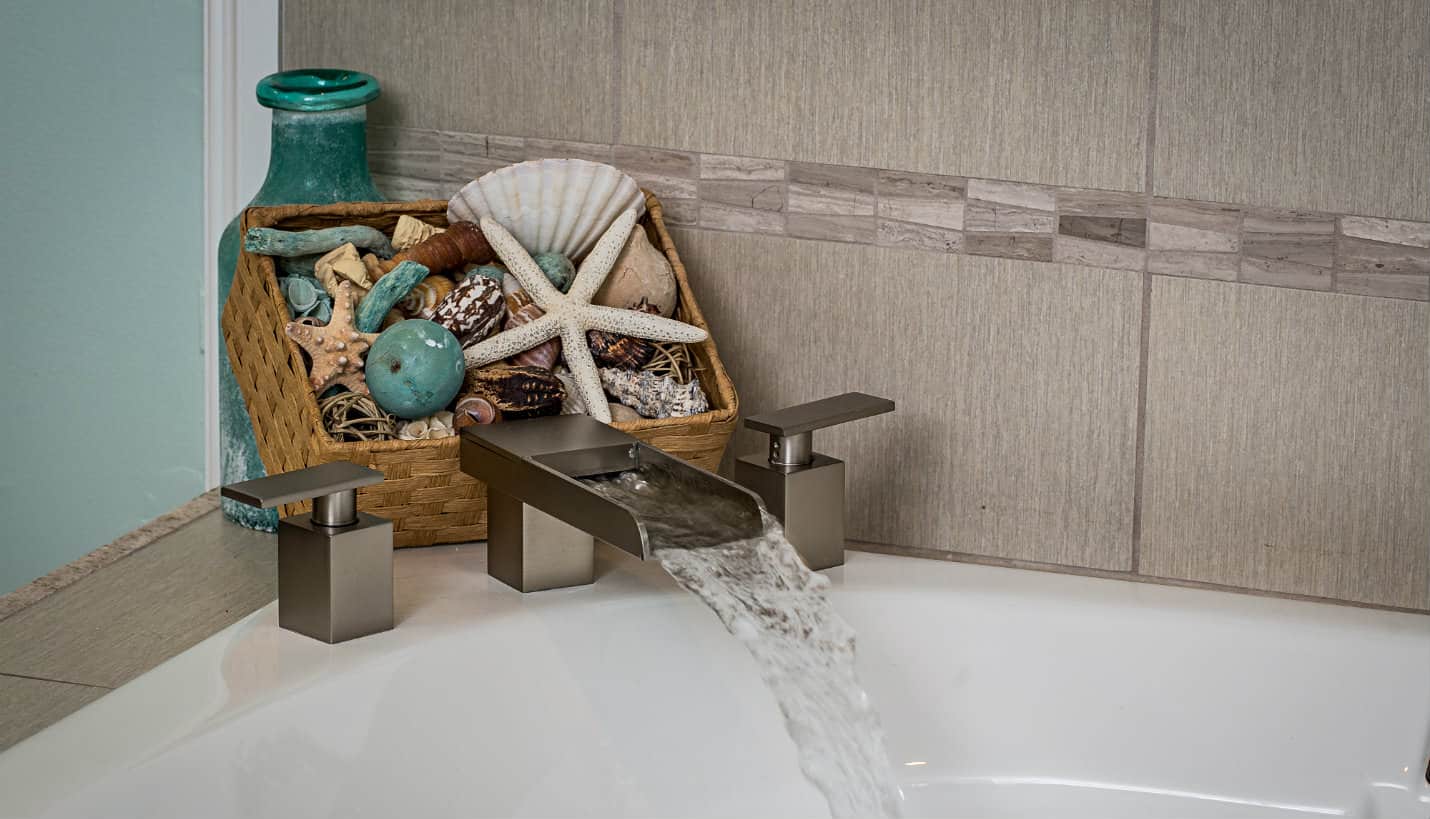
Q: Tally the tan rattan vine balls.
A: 2